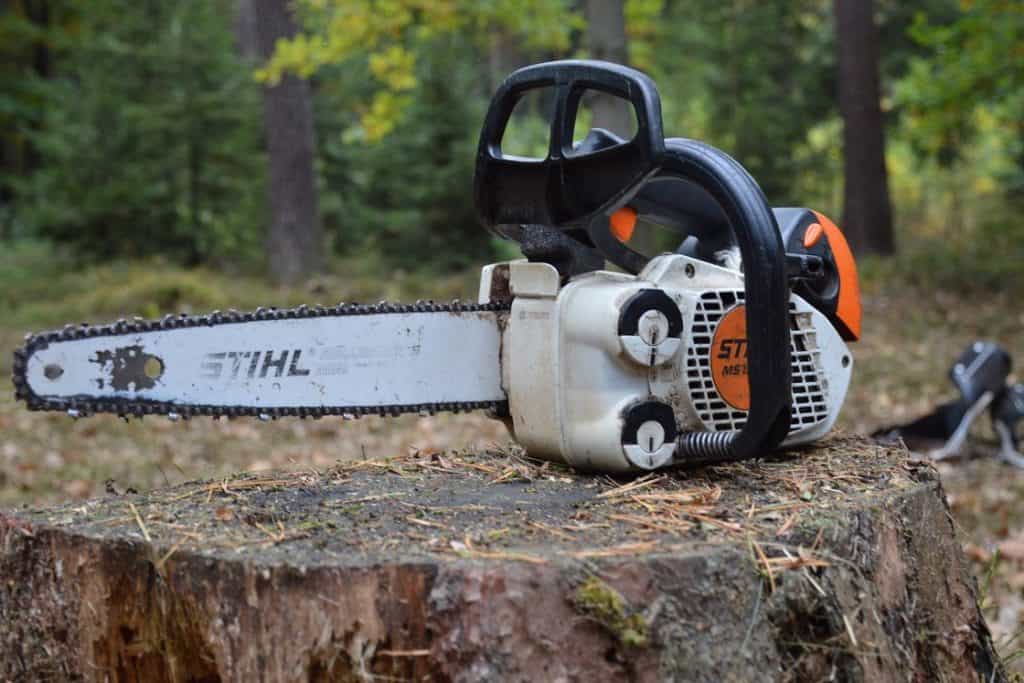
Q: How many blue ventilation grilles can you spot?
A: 0